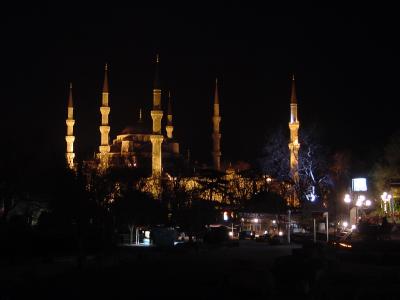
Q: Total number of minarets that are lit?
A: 6